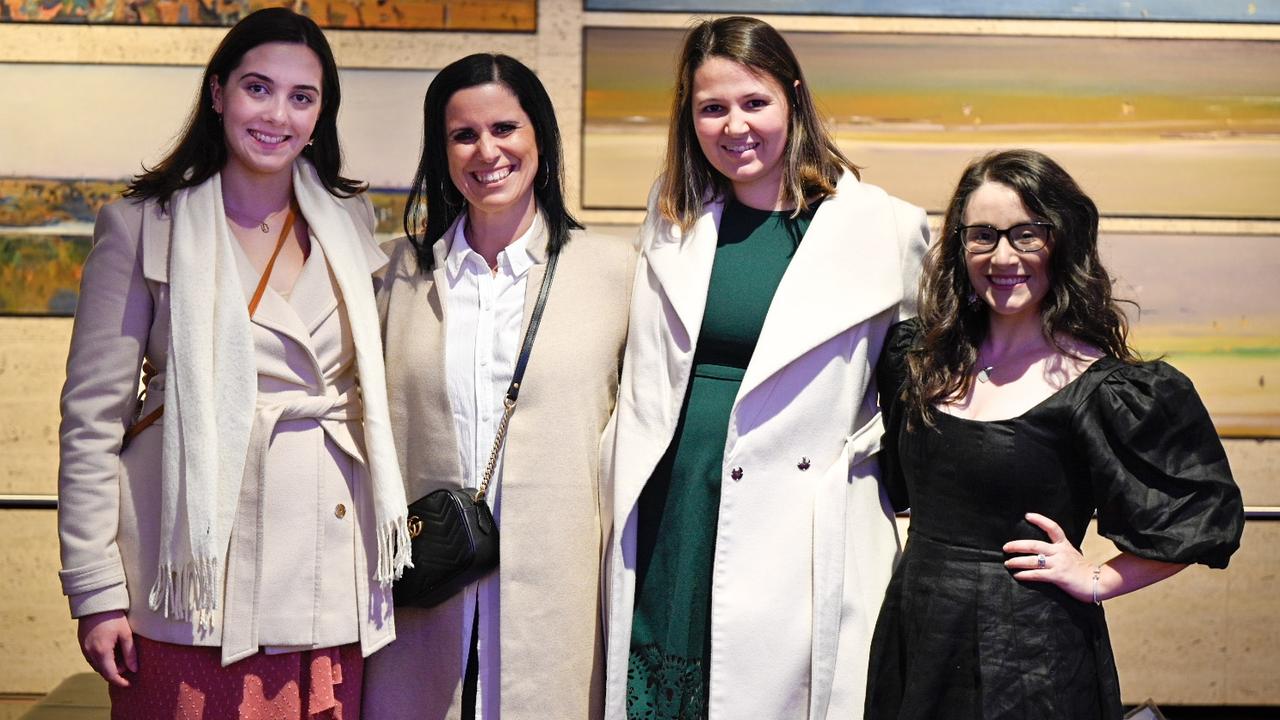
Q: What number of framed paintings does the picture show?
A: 5